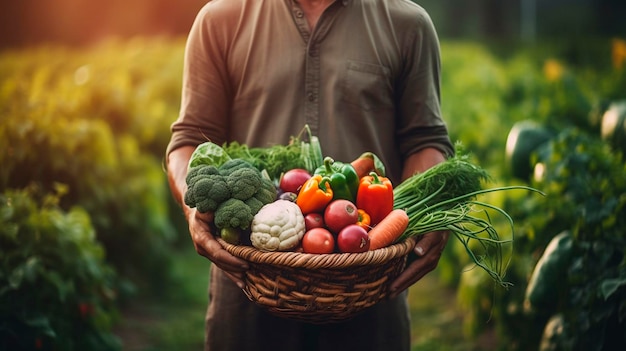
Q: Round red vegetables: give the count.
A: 5